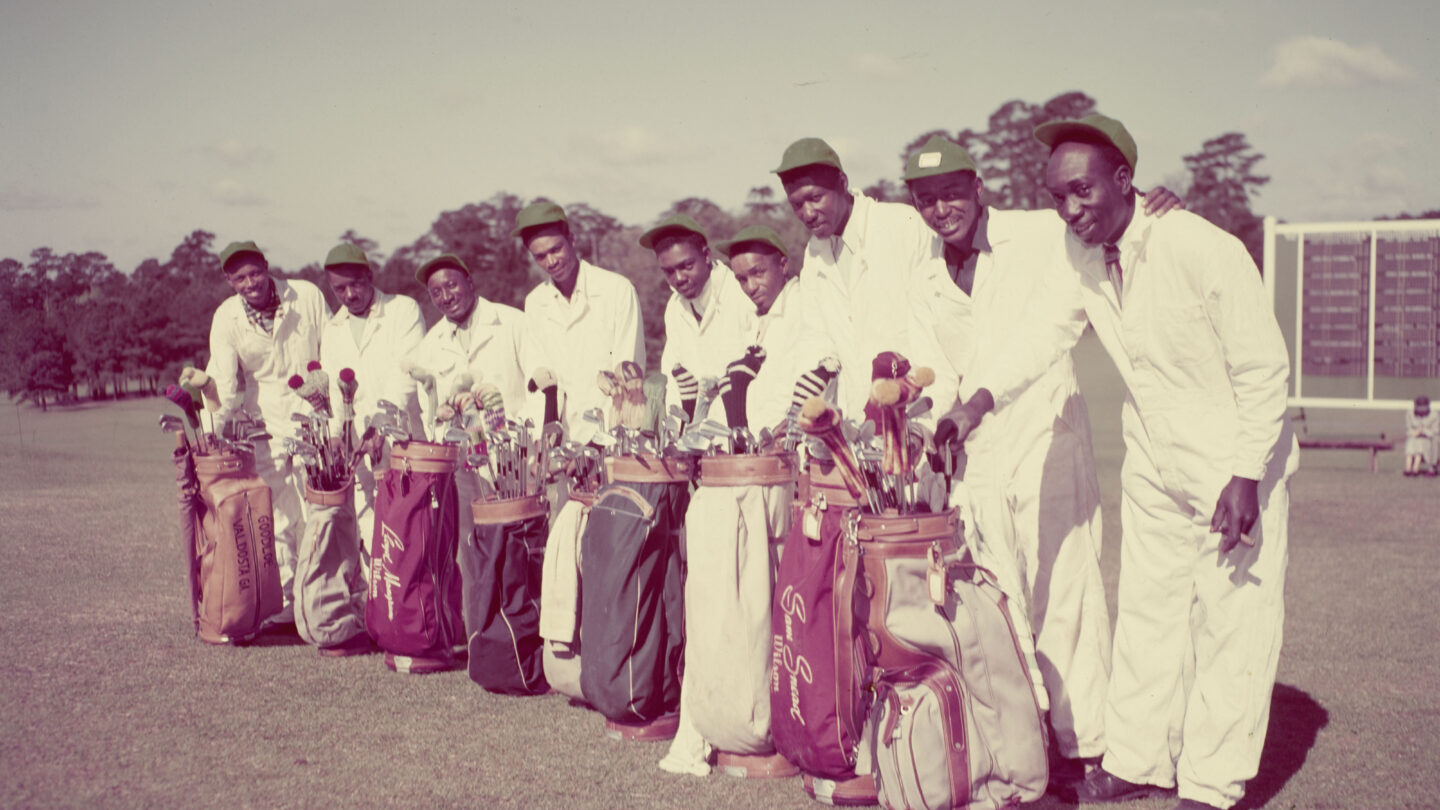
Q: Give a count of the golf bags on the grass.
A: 9